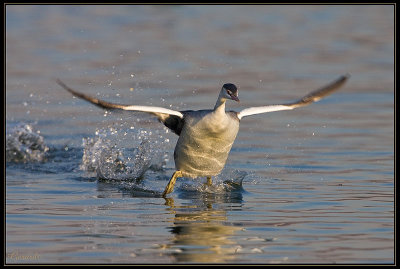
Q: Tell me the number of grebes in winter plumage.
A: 1